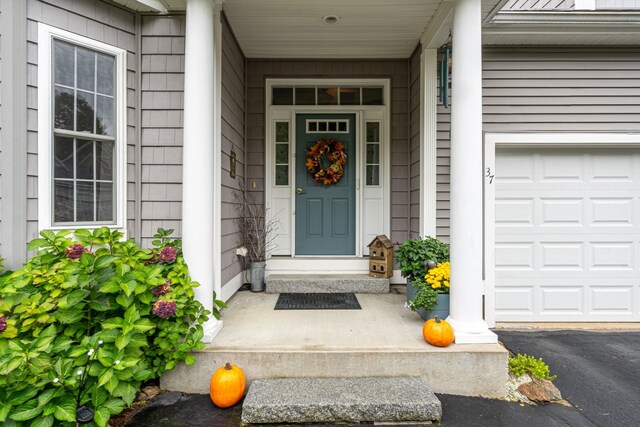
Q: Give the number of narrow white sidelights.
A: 2